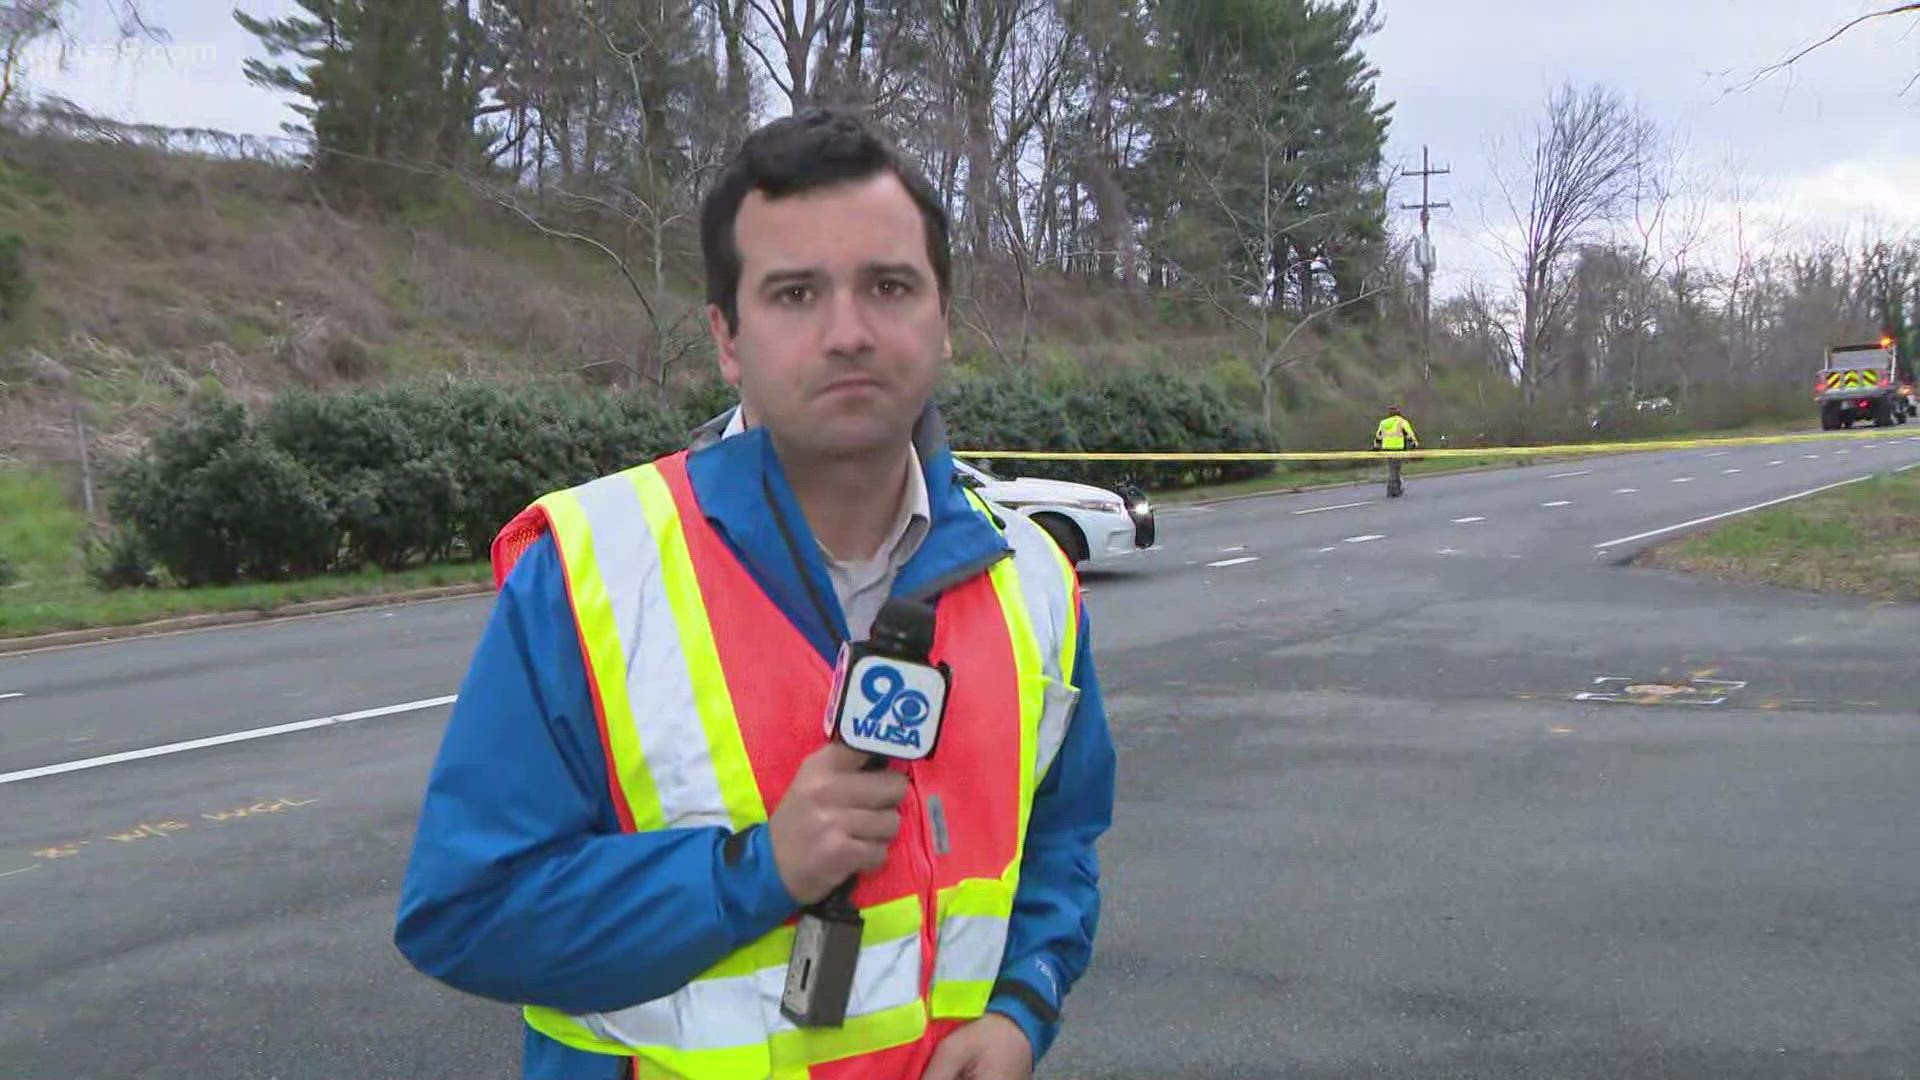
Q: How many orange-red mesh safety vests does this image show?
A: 1